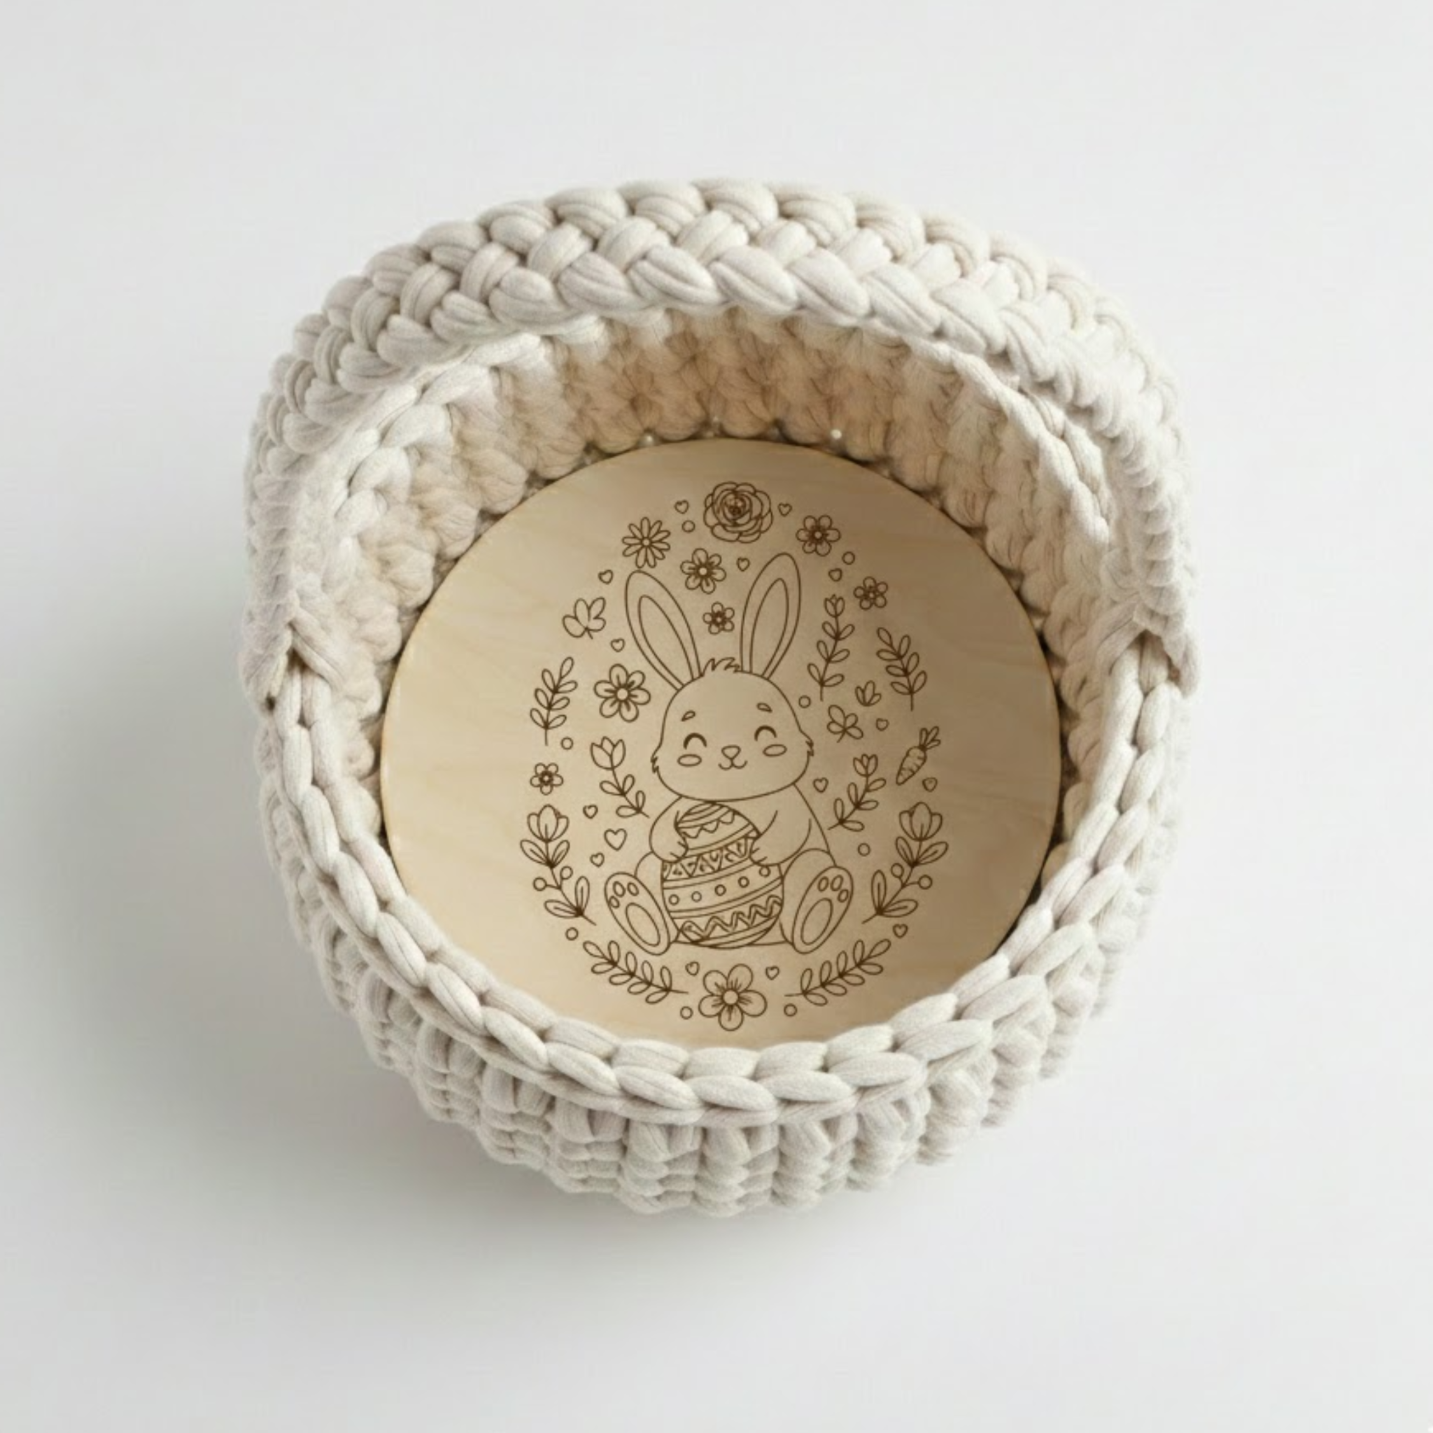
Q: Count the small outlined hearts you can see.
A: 15